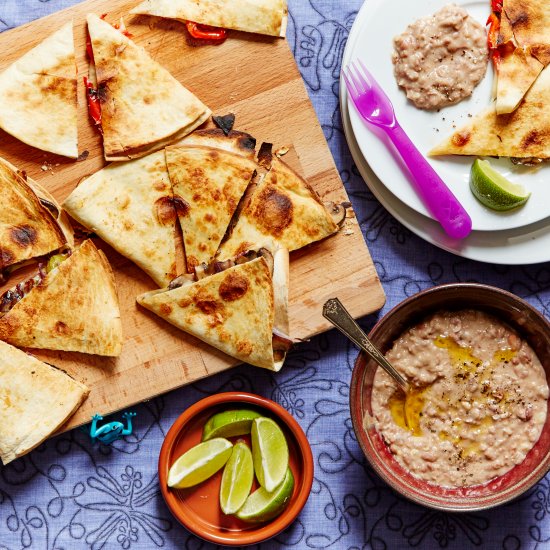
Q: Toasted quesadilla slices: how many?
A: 12